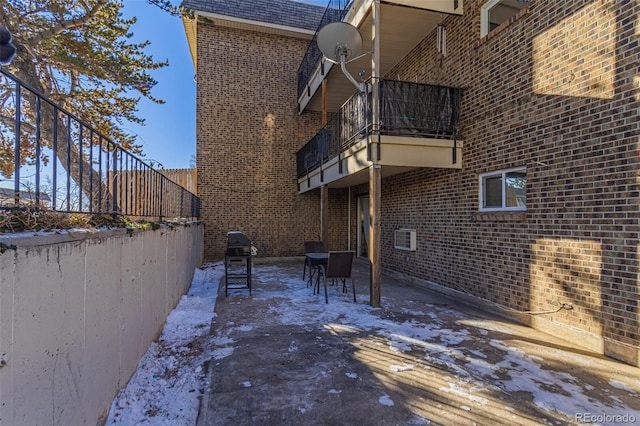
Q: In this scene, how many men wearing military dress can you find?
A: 0